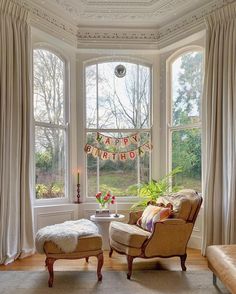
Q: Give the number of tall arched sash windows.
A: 3